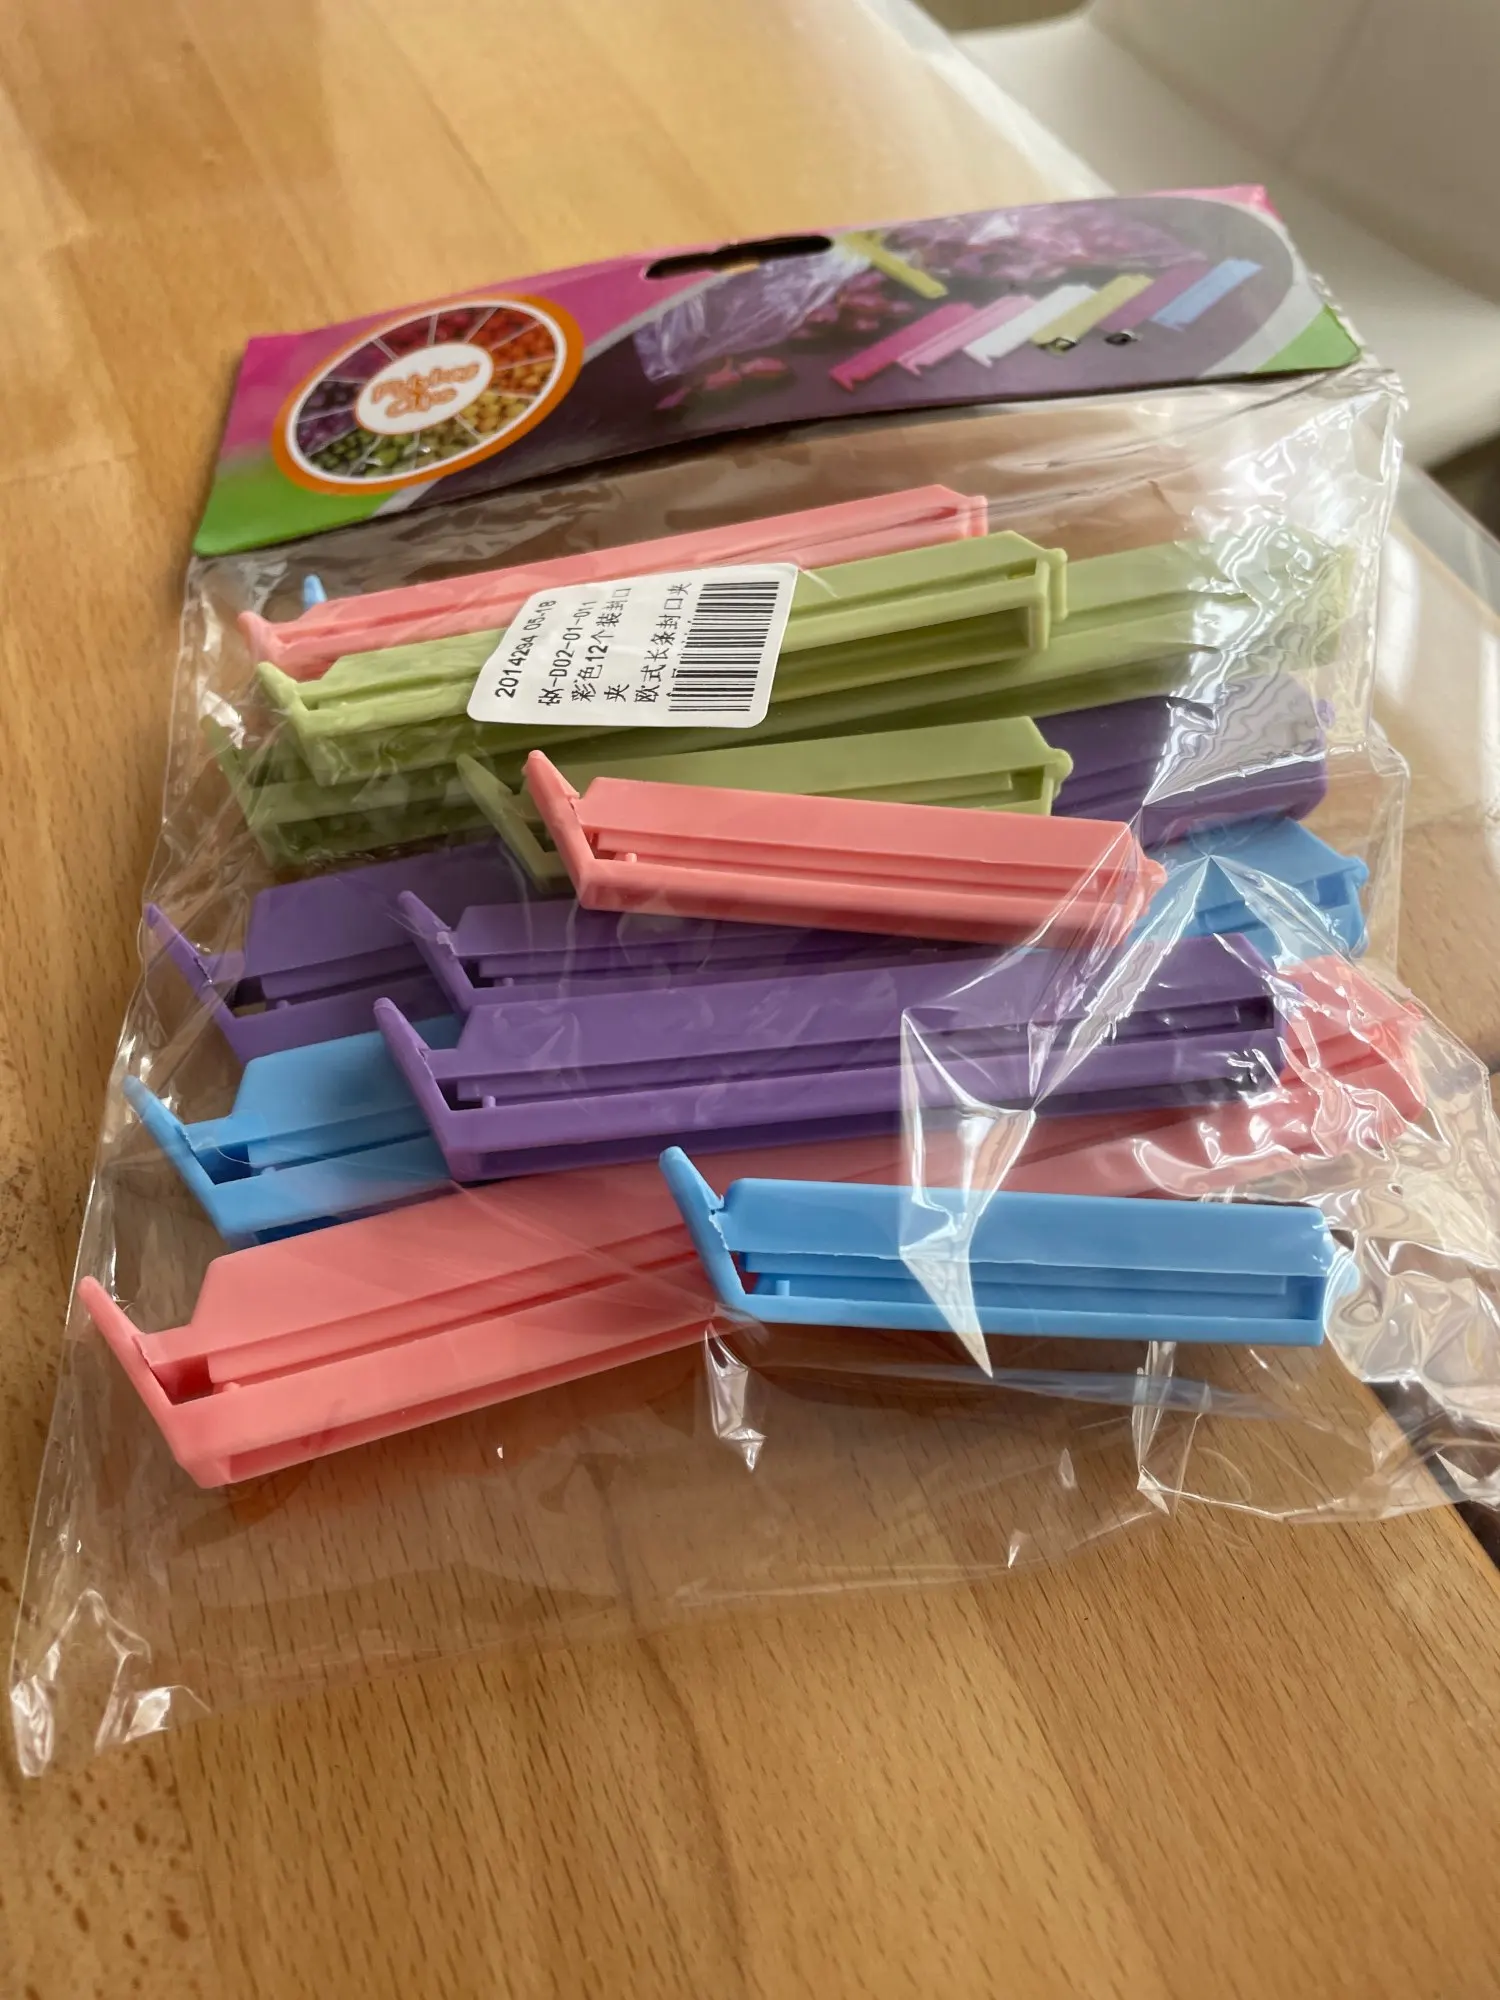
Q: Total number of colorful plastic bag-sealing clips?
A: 12